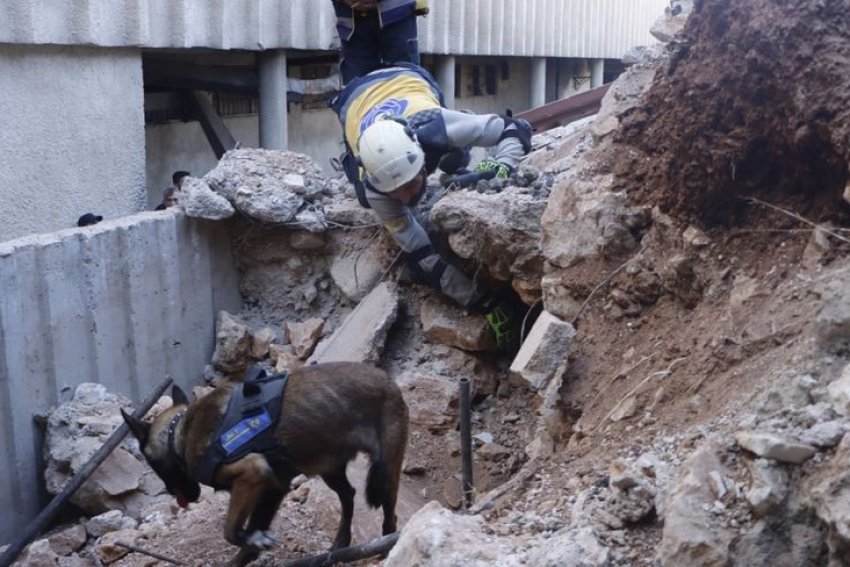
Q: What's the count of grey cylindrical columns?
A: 4